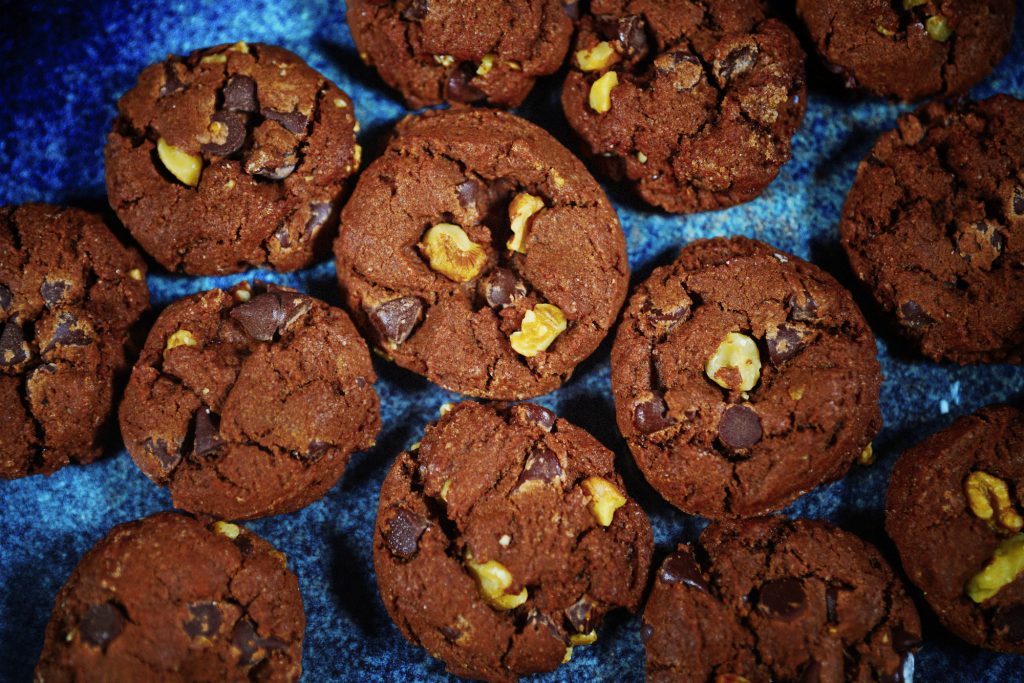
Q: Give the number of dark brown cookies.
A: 13